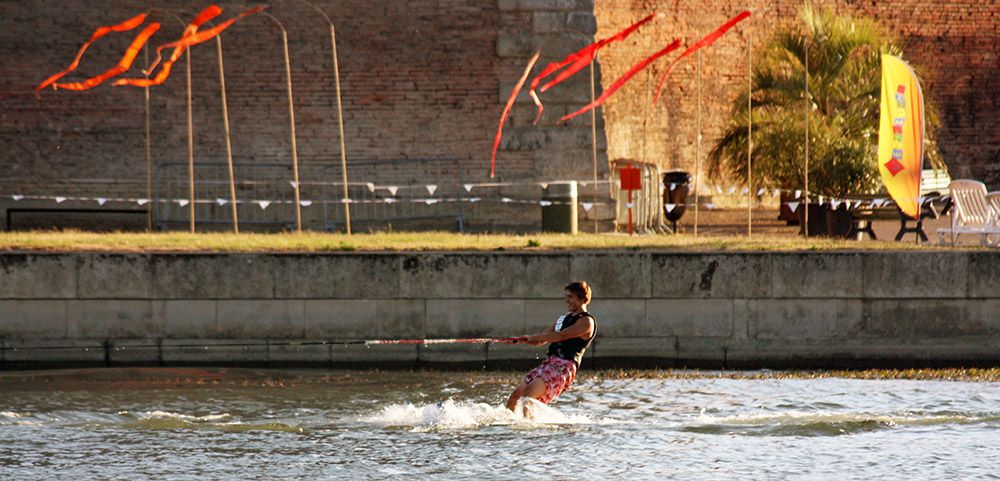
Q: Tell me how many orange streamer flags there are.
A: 4